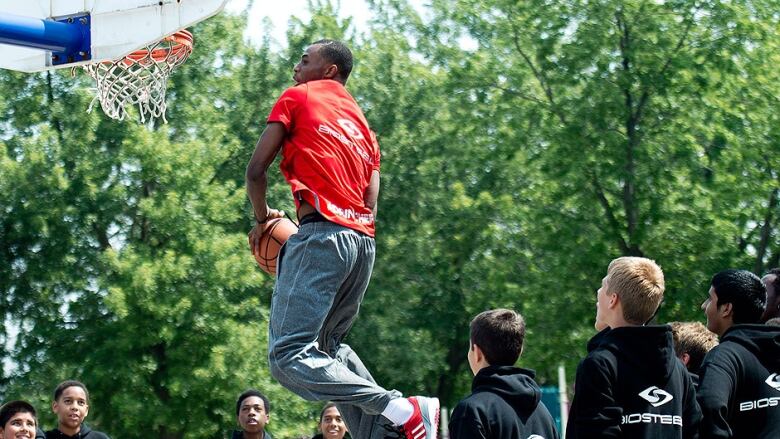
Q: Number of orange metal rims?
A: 1